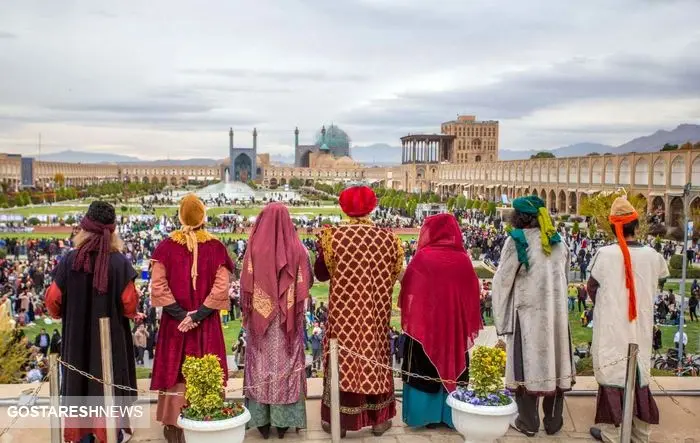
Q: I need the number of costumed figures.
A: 7